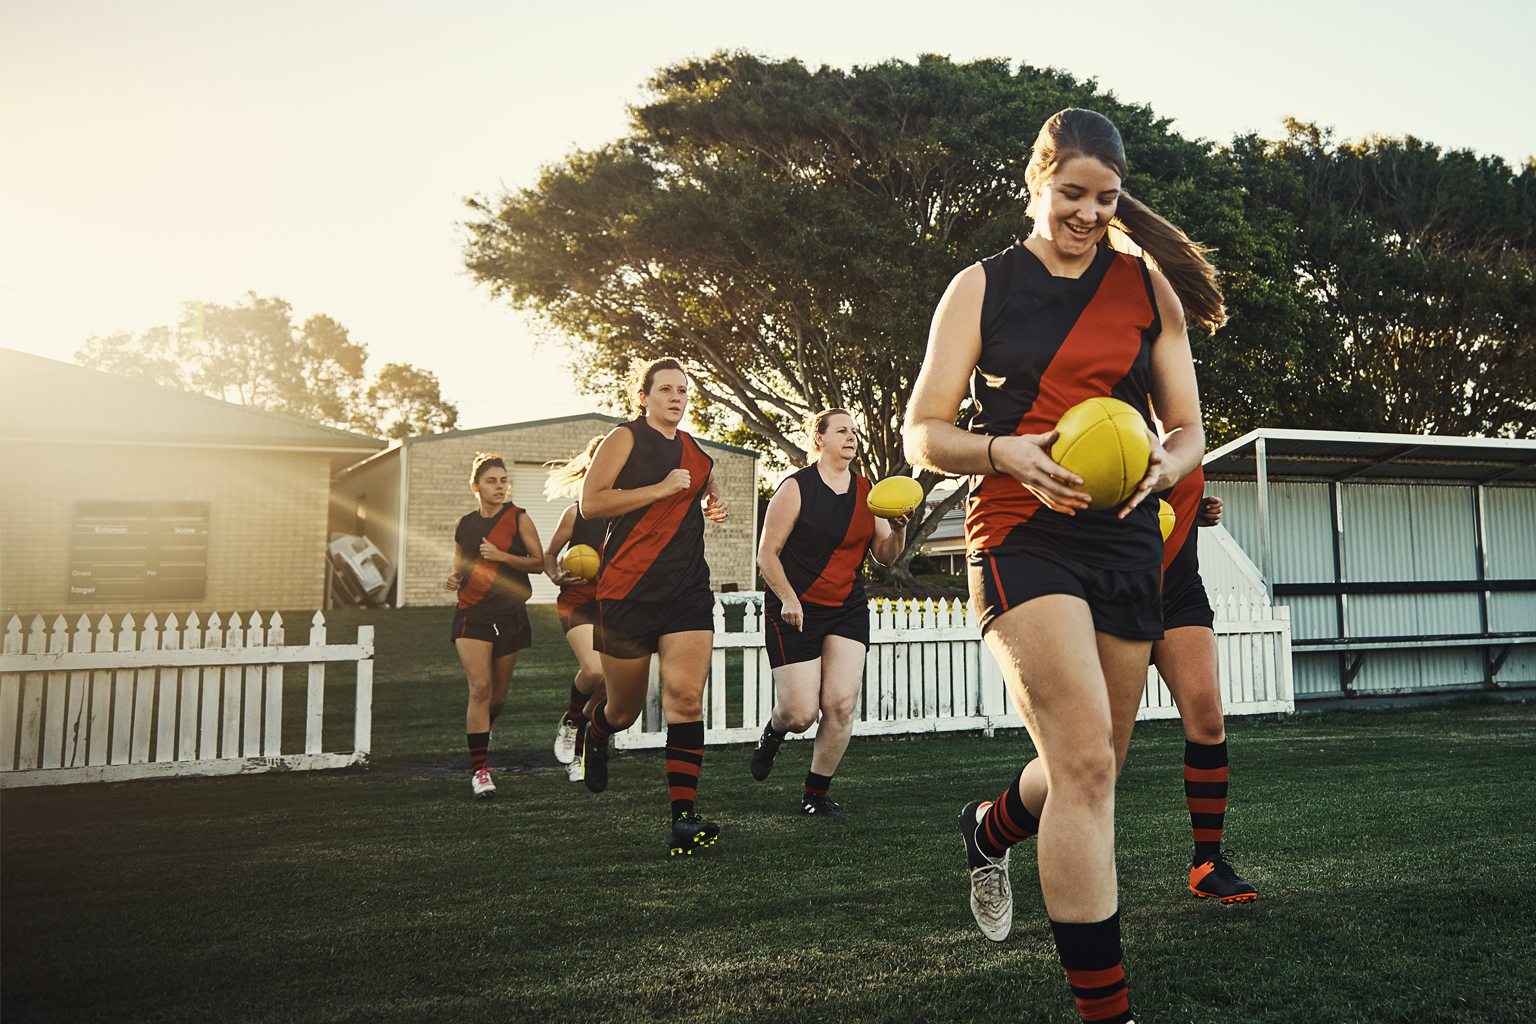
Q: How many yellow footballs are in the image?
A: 4